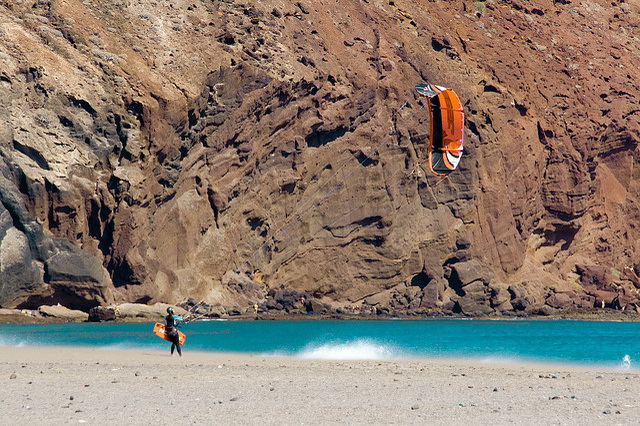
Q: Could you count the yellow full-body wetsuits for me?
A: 0